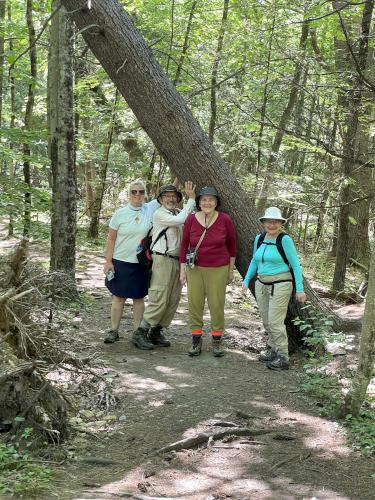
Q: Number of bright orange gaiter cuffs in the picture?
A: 2